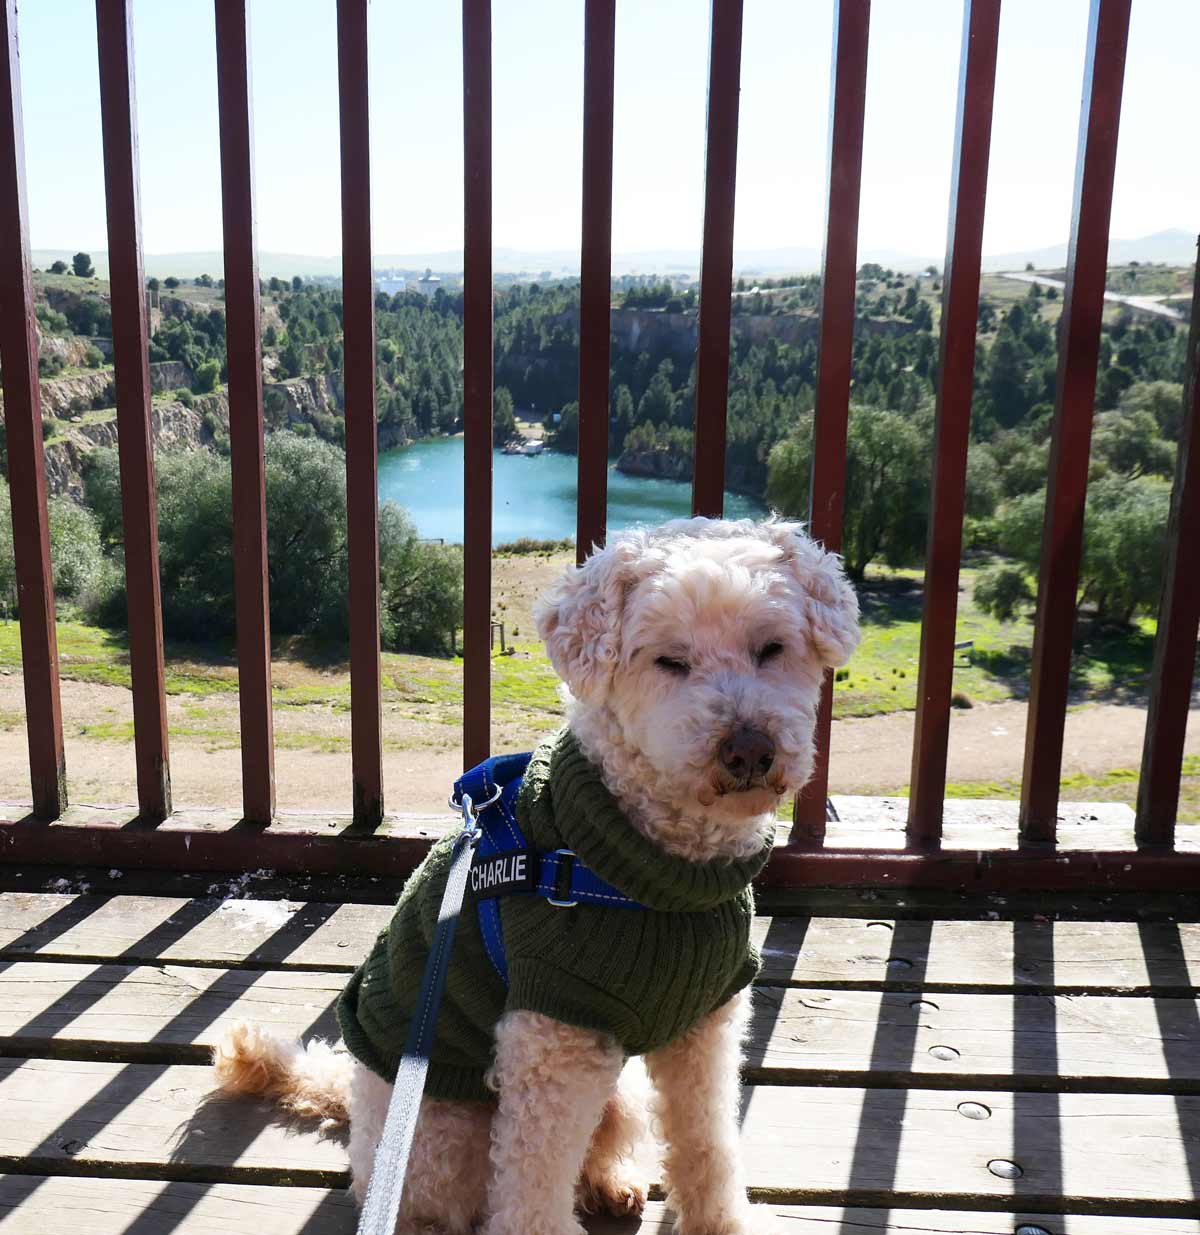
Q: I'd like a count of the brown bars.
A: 11